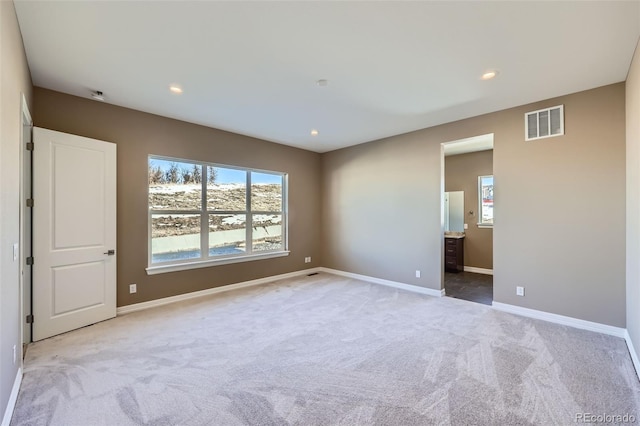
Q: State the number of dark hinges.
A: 4